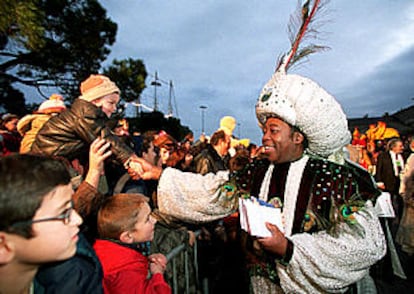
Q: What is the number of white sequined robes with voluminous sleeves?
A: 1